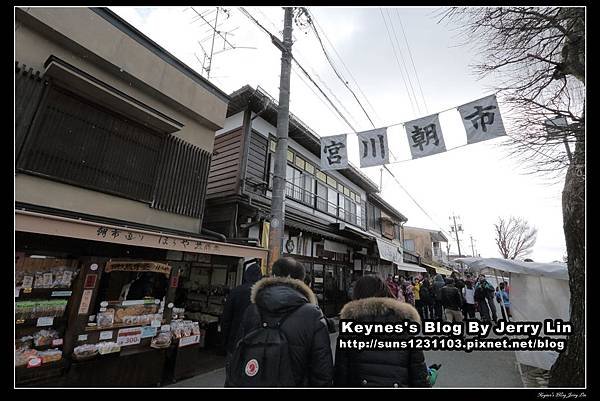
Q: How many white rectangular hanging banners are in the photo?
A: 4